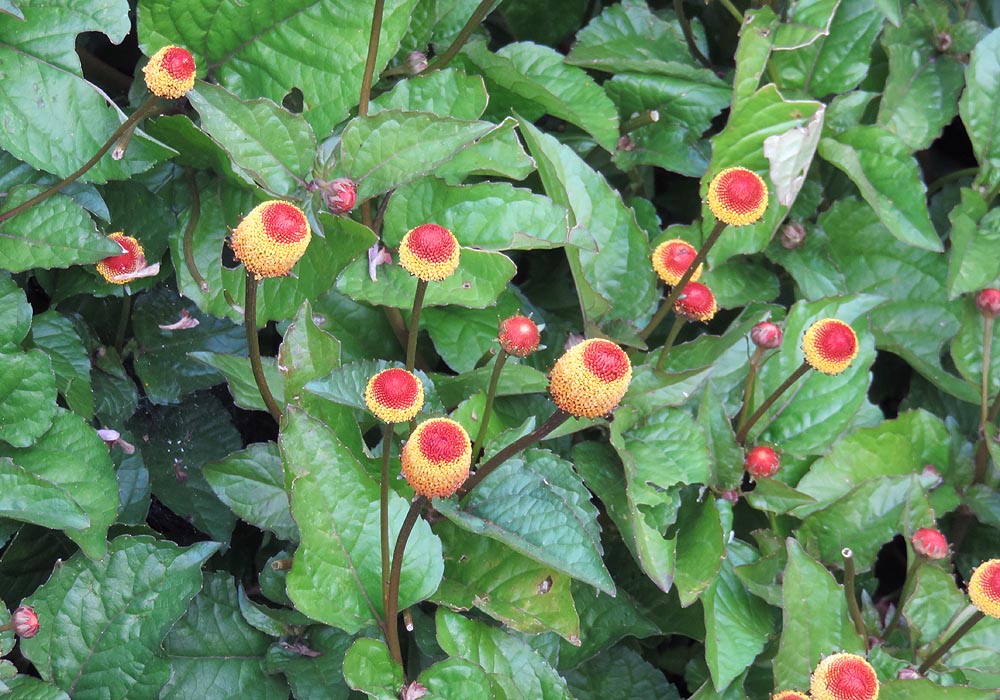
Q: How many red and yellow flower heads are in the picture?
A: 14